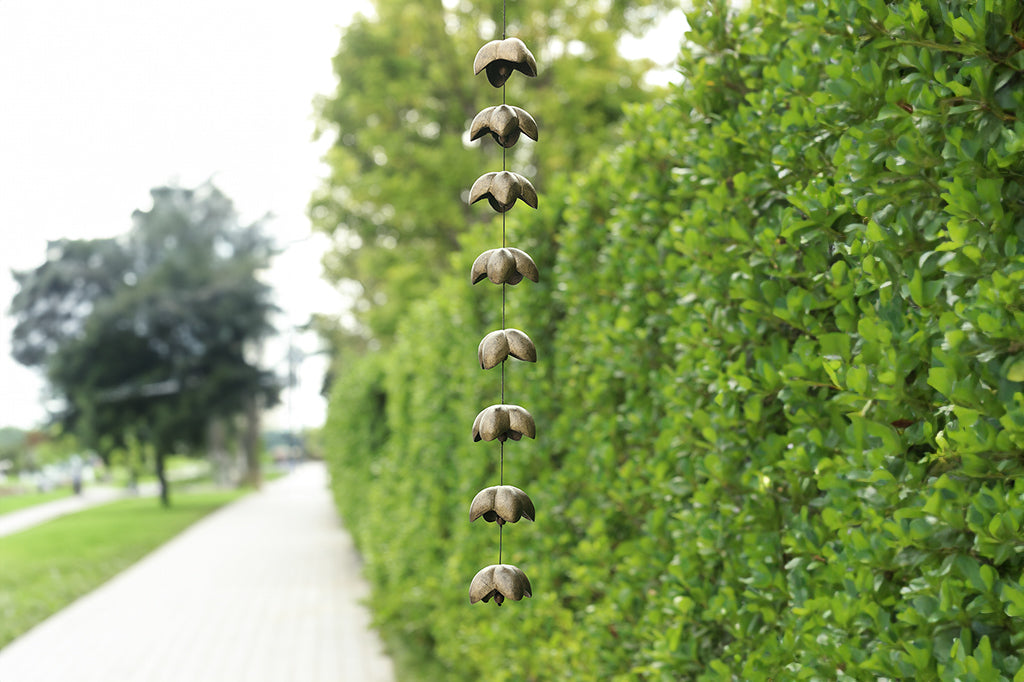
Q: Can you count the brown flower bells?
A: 8